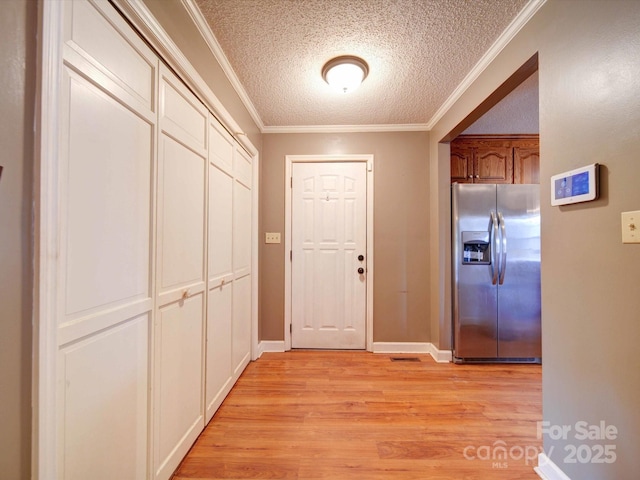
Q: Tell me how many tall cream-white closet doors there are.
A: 4